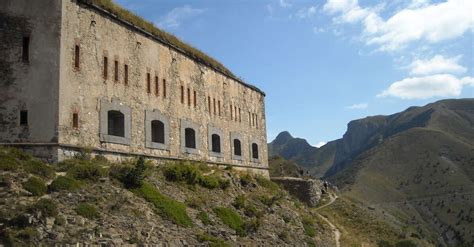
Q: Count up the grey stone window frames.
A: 6